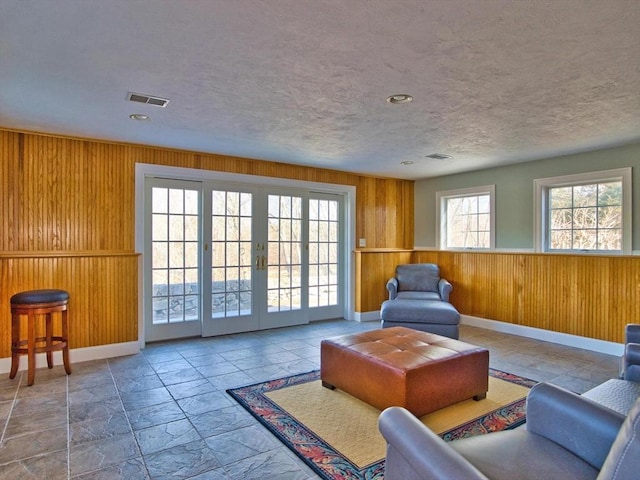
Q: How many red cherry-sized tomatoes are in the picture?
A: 0